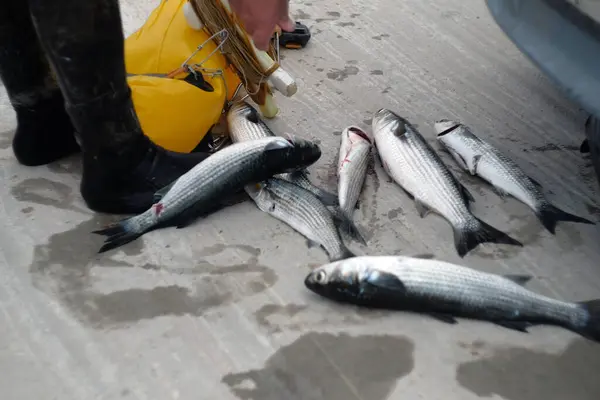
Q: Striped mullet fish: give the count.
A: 7